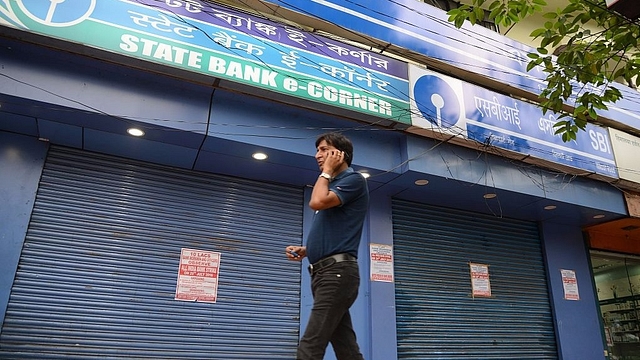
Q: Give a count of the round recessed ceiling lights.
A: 7